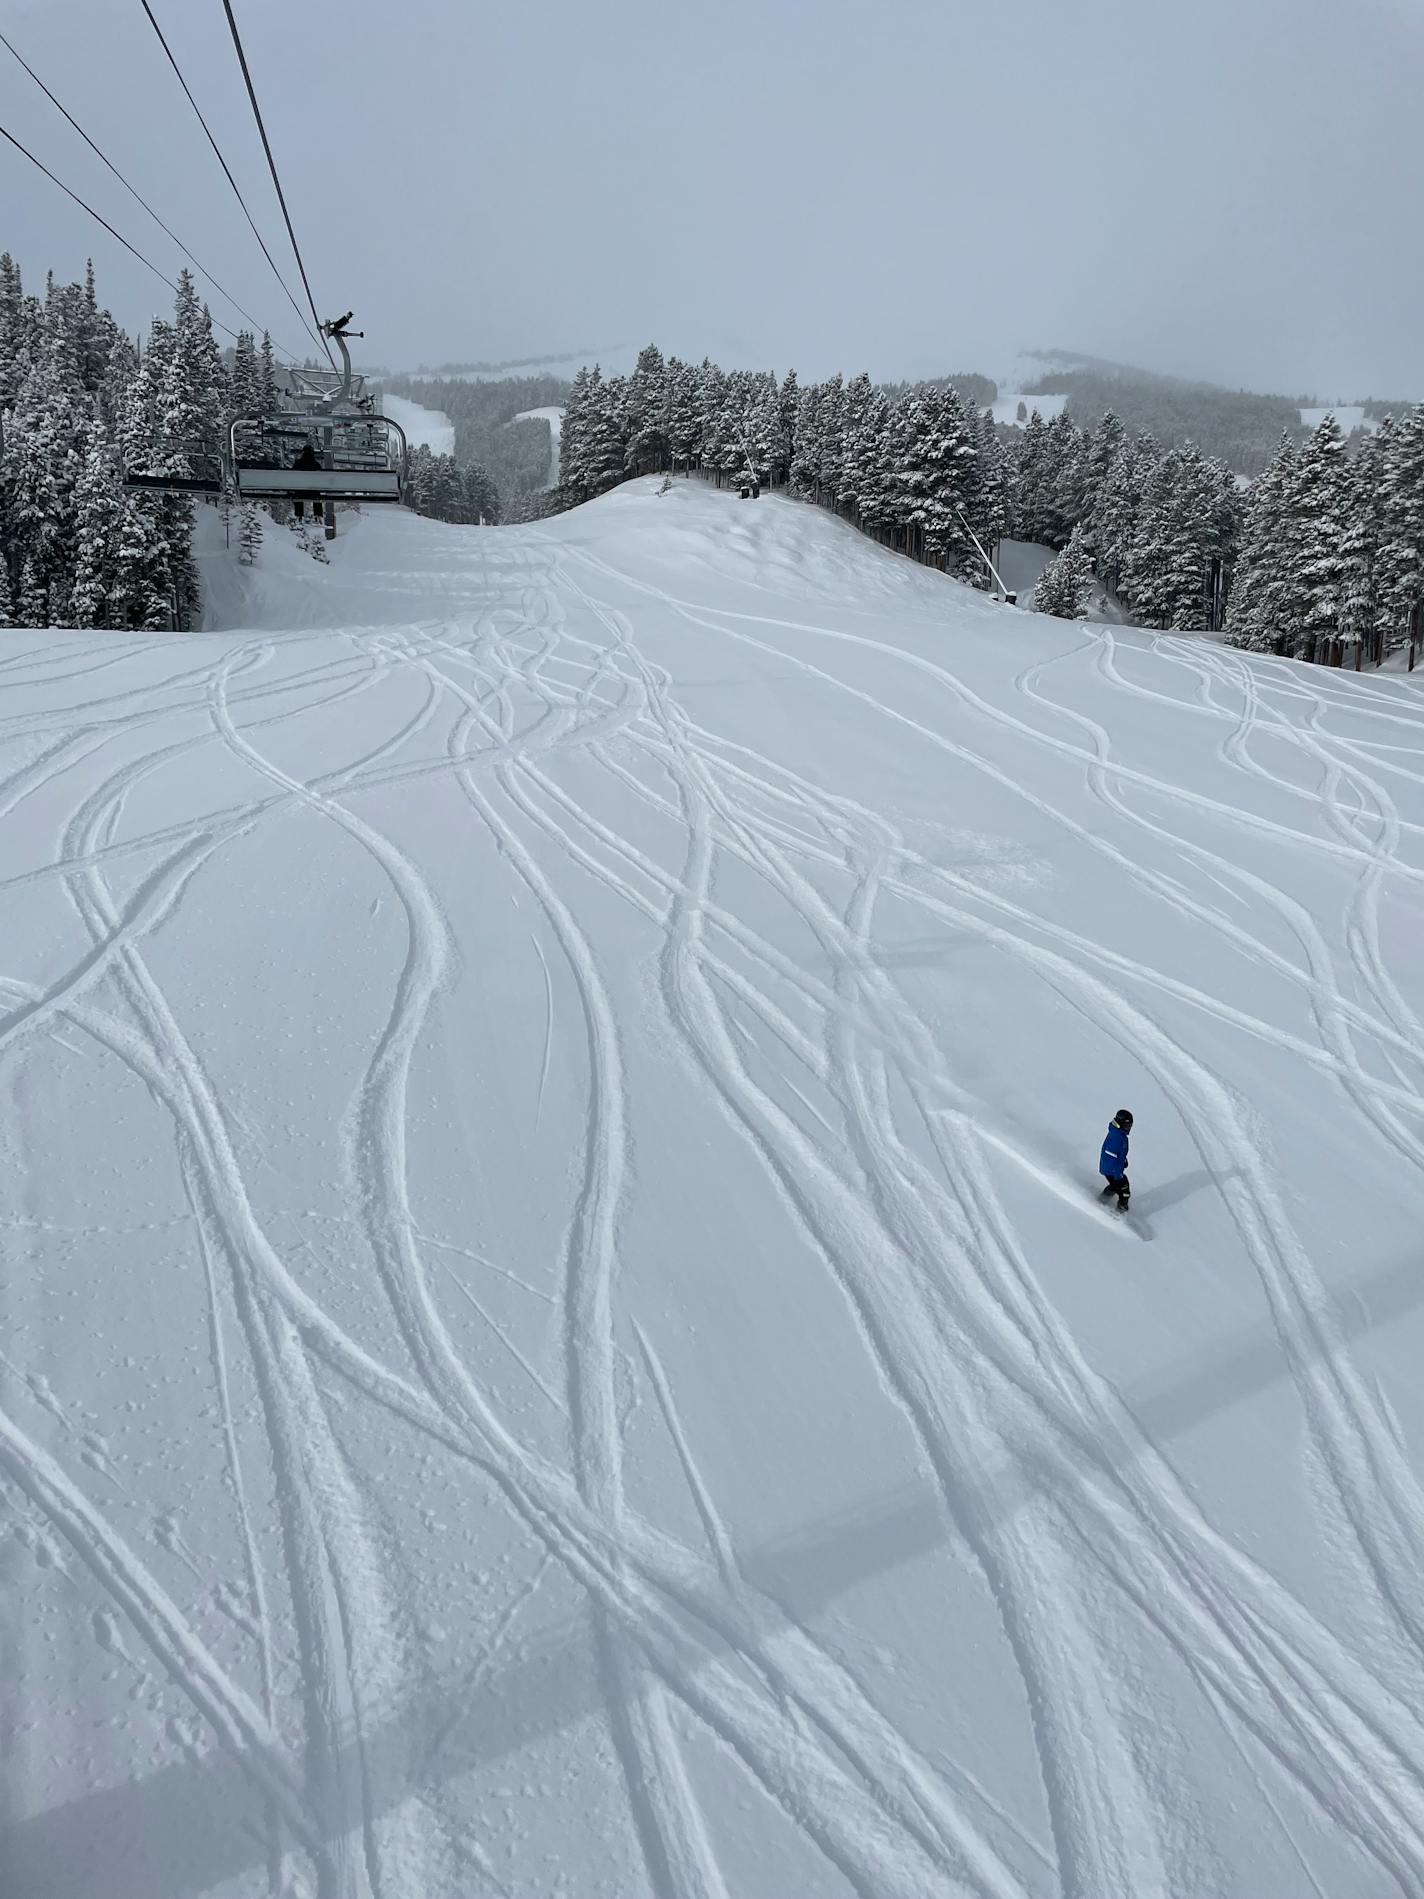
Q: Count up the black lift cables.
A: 4